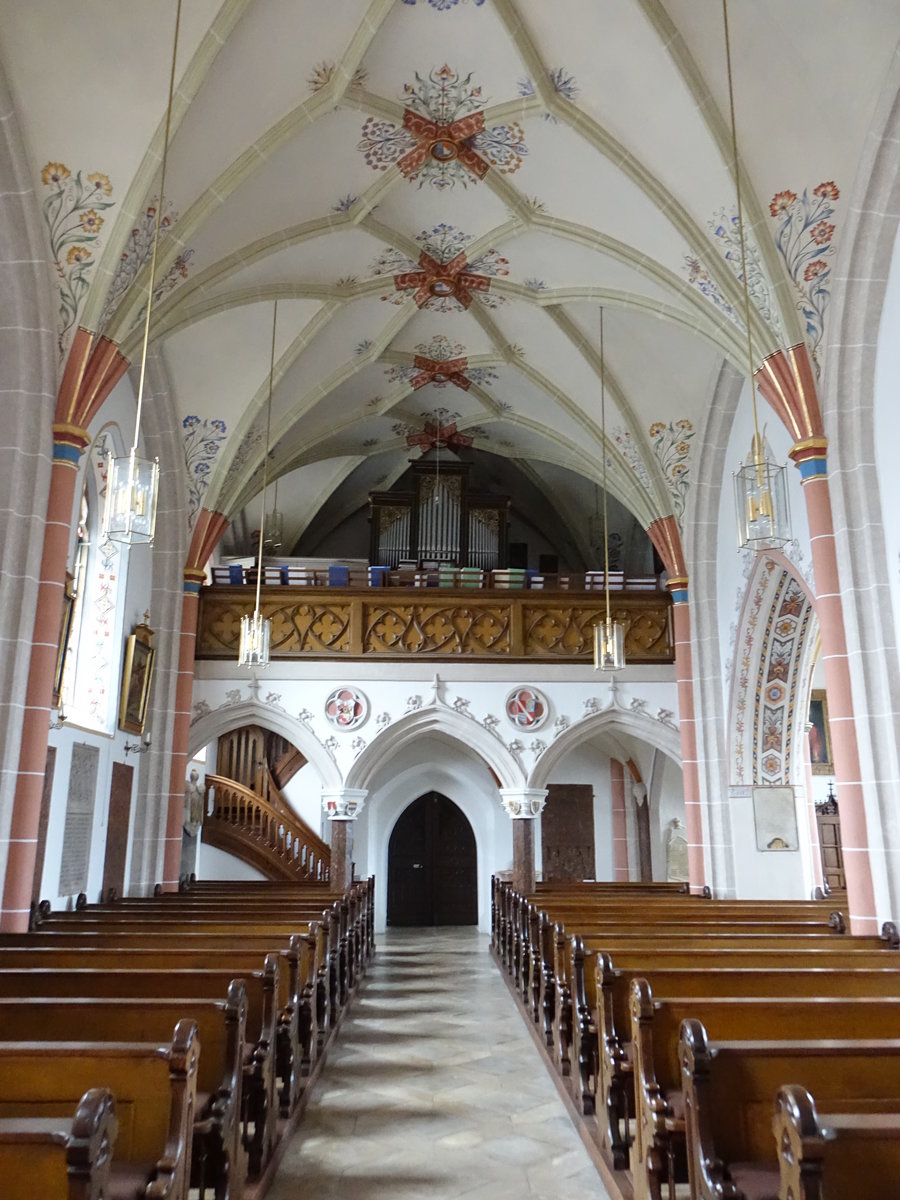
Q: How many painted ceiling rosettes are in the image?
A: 4